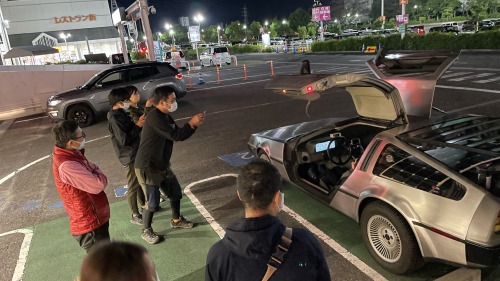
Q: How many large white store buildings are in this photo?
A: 1